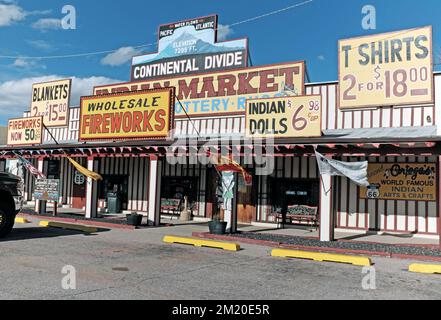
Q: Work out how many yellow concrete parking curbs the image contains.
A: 5